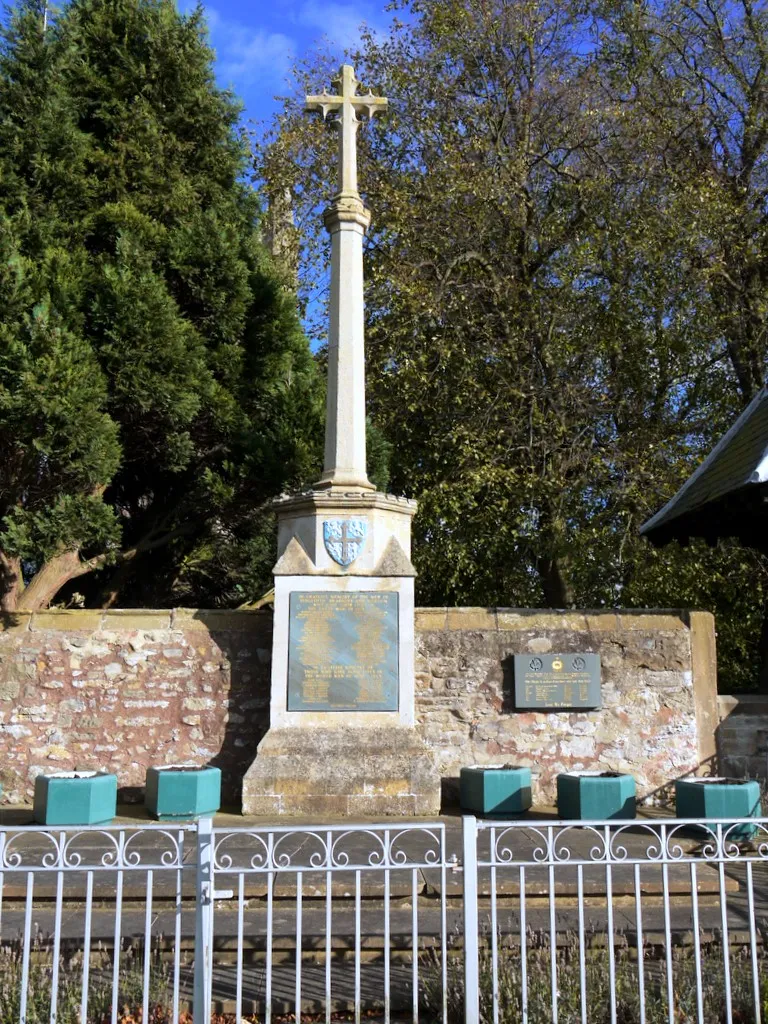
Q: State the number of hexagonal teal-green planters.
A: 5